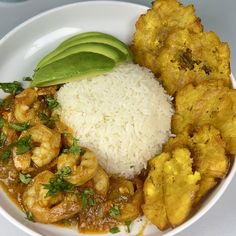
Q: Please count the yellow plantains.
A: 5